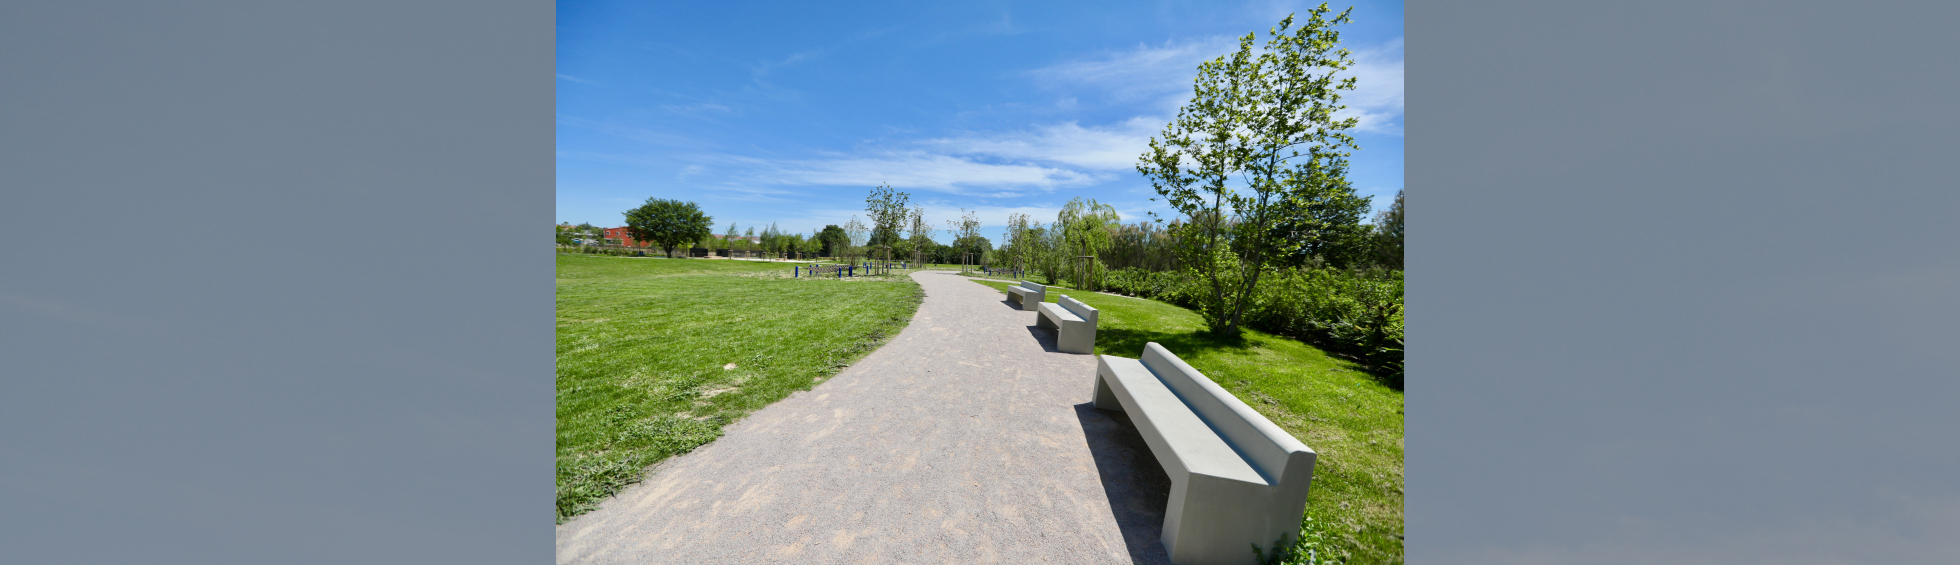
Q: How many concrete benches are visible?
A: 3